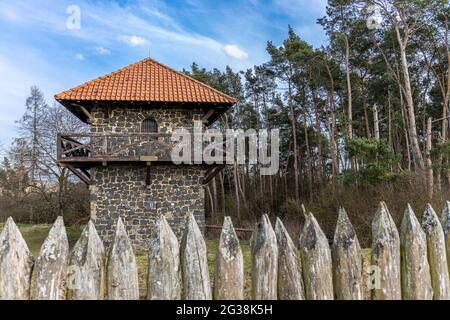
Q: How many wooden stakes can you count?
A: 15